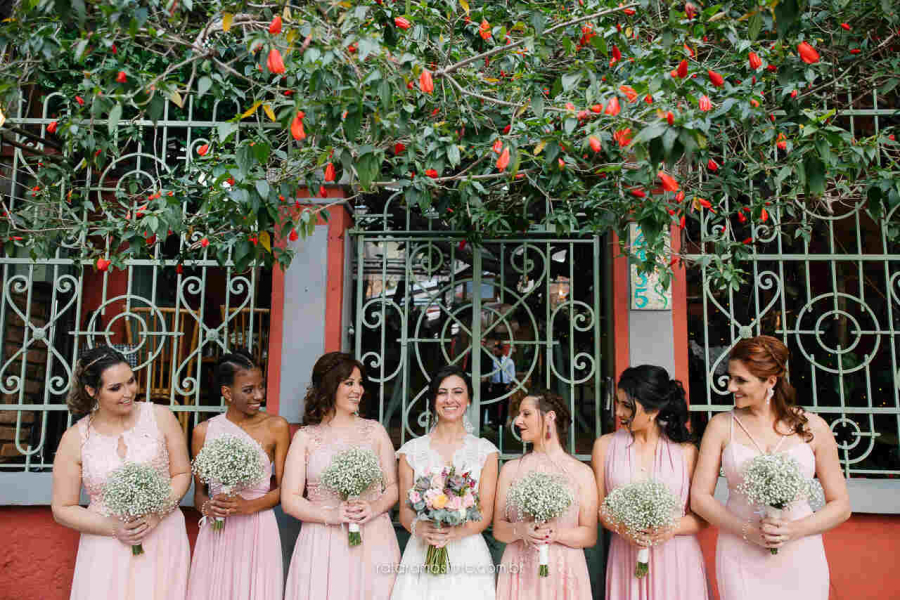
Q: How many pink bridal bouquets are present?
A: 1